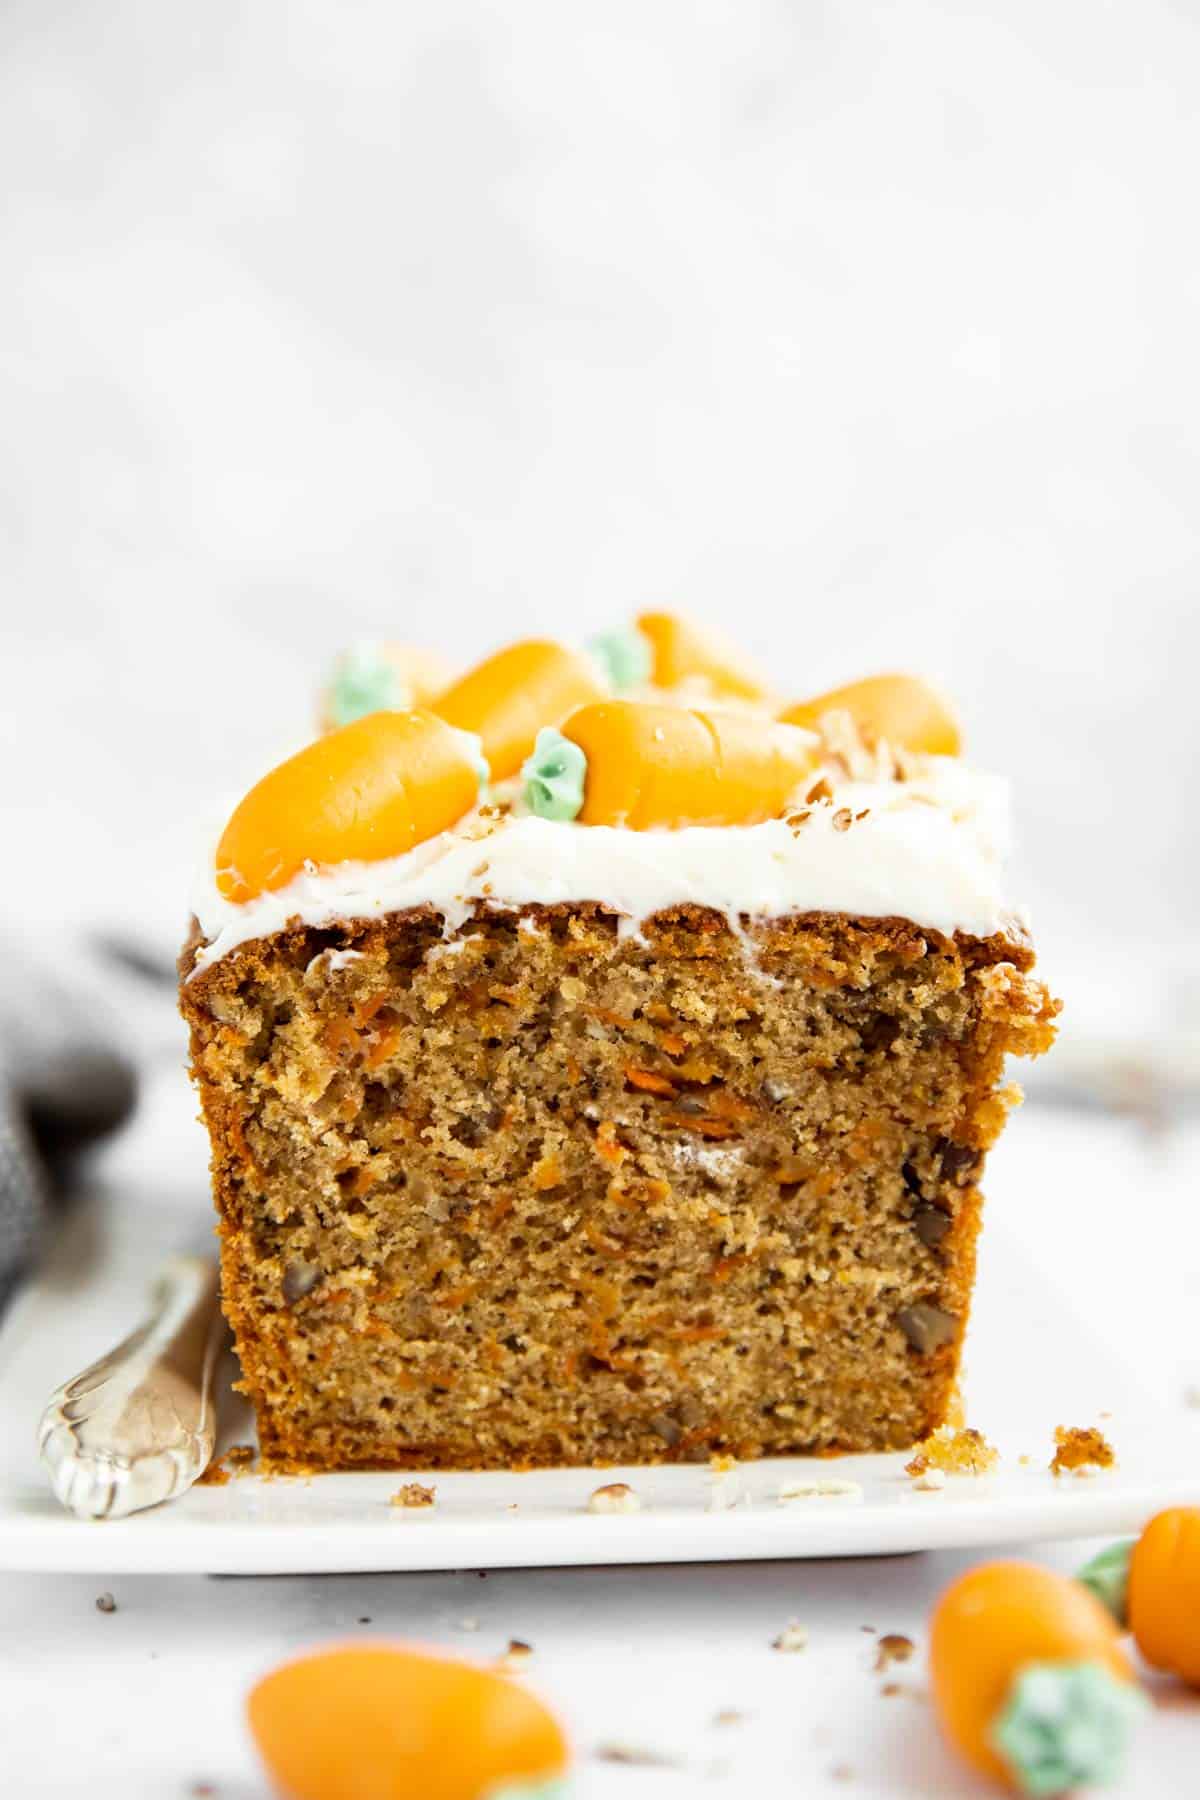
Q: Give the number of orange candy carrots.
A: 9